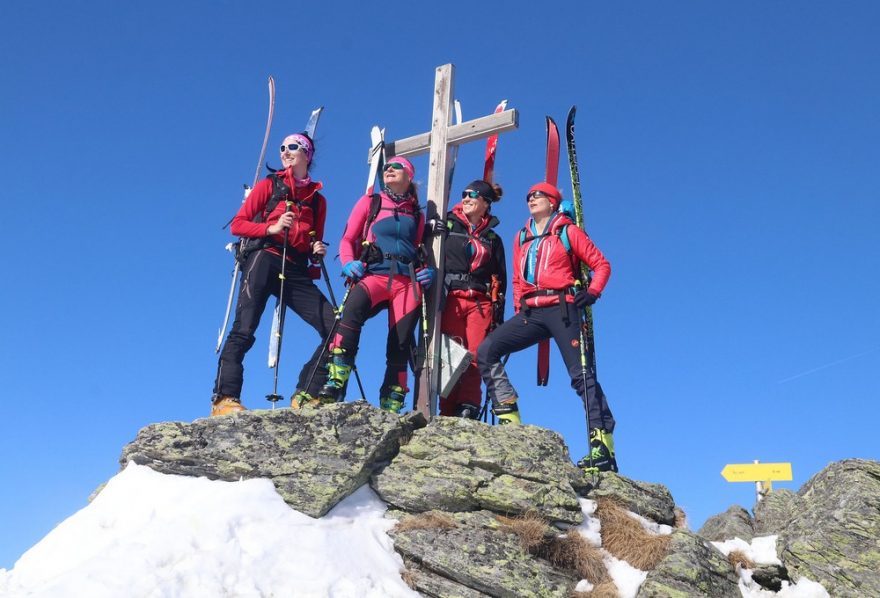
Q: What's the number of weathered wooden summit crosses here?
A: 1